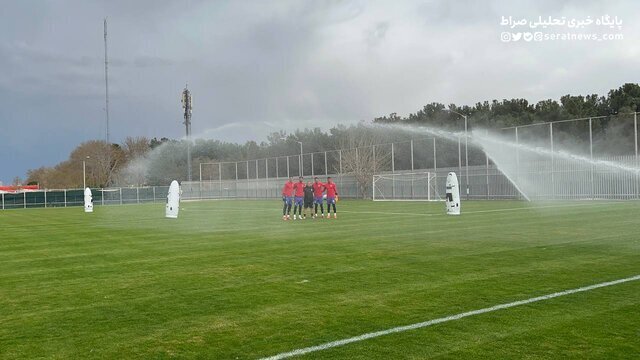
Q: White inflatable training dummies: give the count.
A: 3